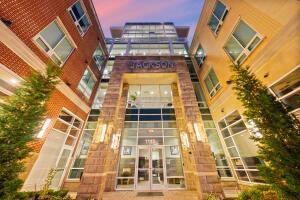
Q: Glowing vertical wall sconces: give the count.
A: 6